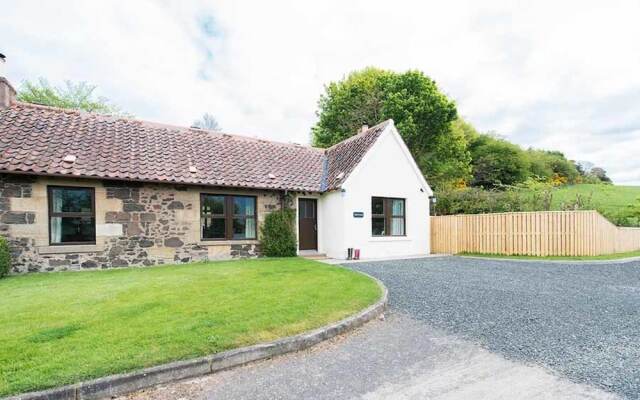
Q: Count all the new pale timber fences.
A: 1